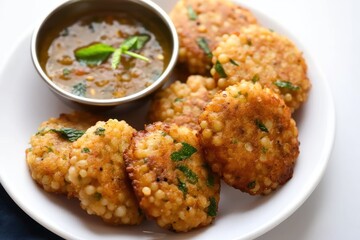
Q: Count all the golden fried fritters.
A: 7